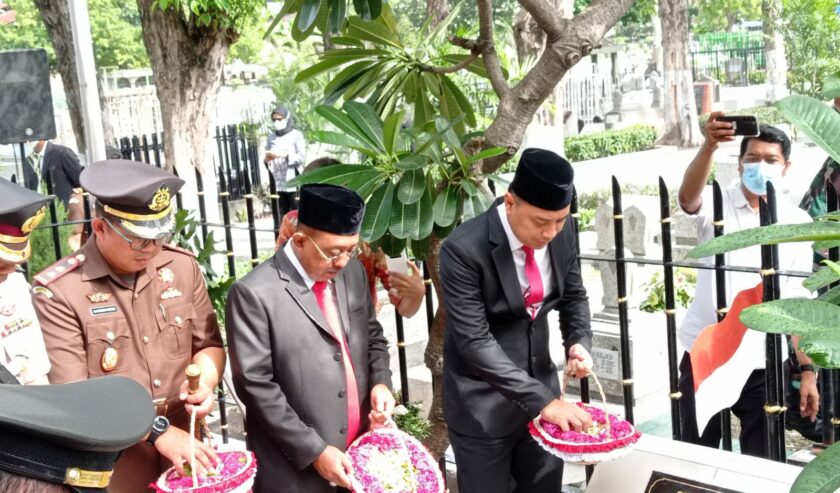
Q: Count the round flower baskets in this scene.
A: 3